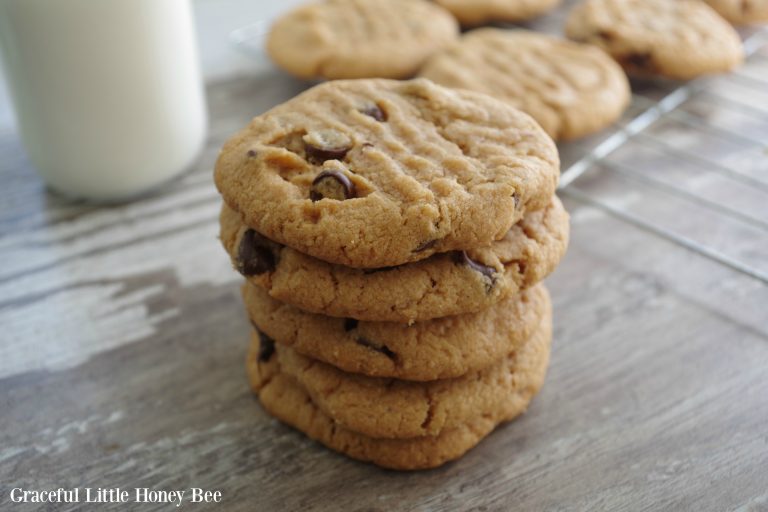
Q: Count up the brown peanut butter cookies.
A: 10